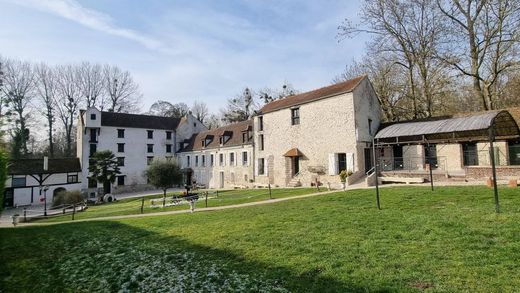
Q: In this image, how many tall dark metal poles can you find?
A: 3